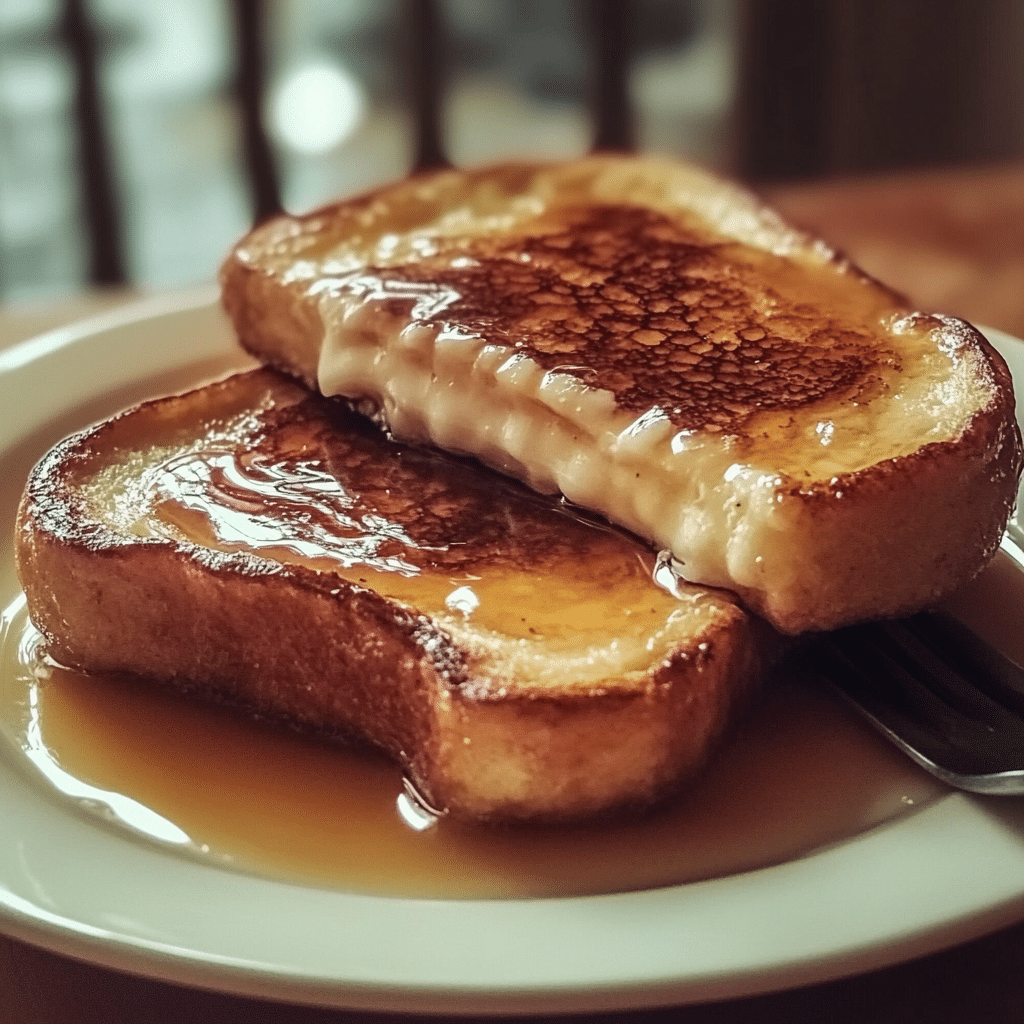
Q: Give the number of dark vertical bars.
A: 4